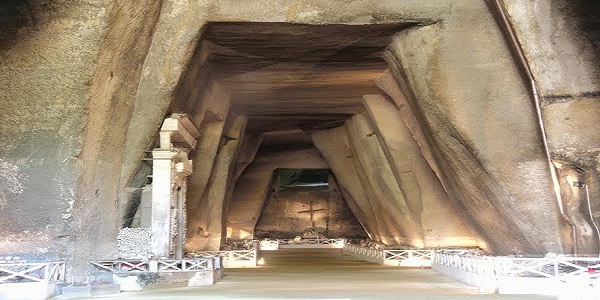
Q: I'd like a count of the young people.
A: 0